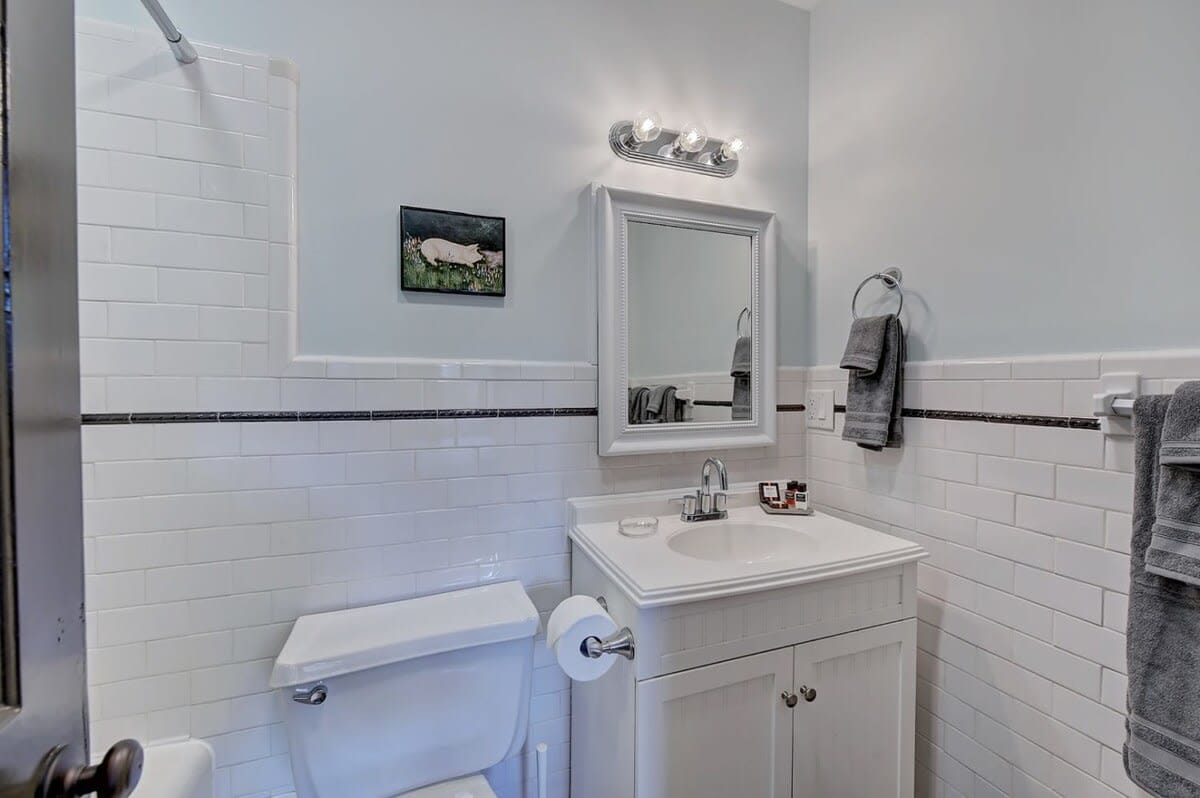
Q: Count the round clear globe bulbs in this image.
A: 3